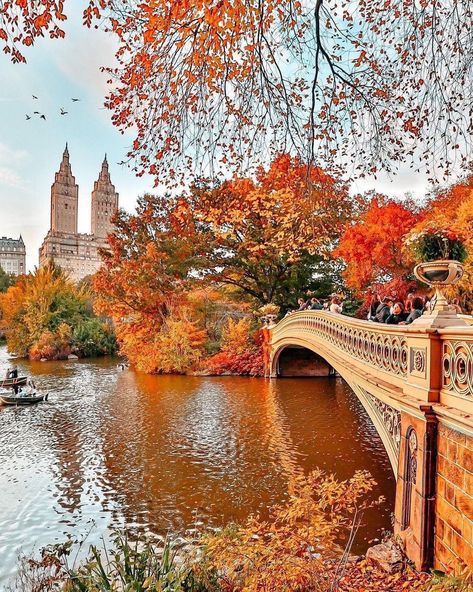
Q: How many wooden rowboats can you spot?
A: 2